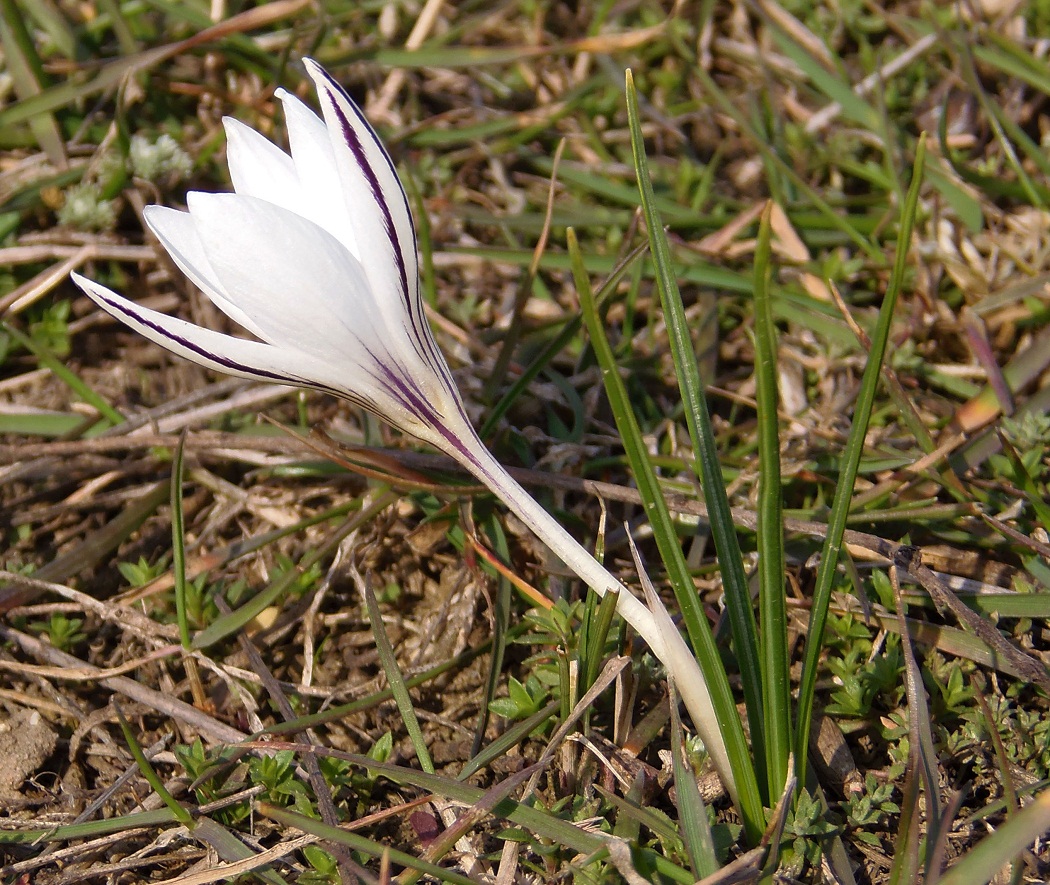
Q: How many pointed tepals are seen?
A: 6